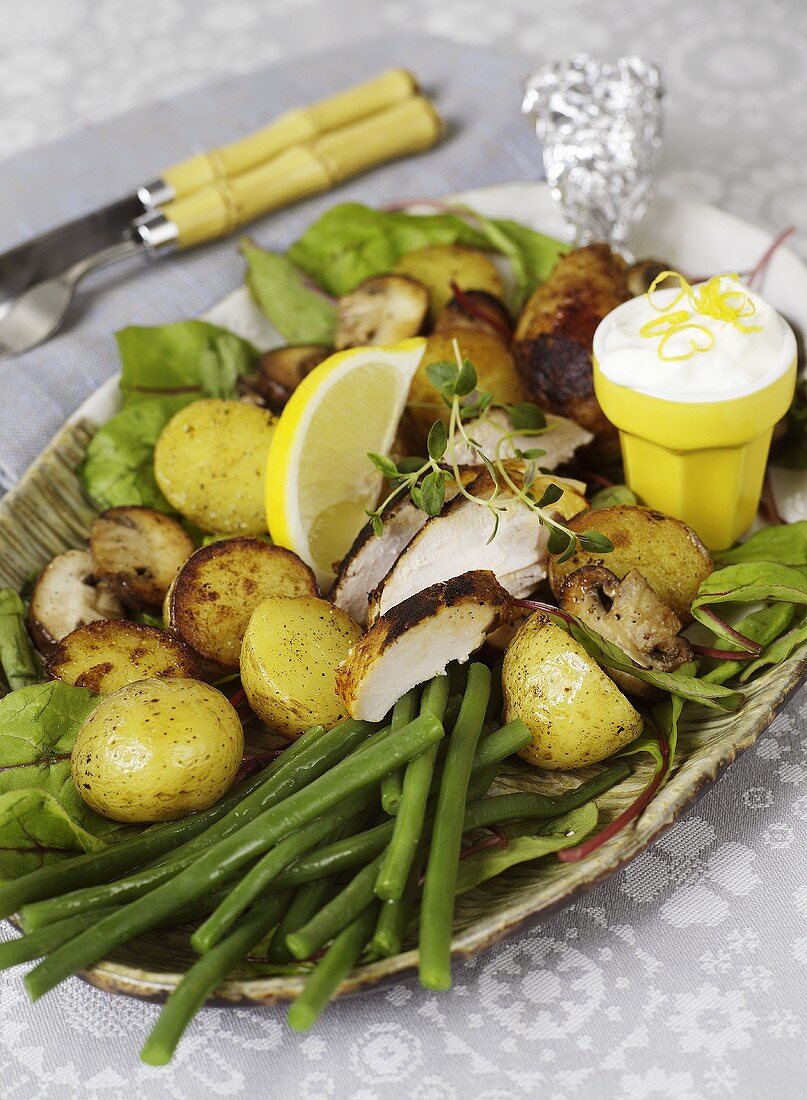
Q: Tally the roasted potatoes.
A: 9